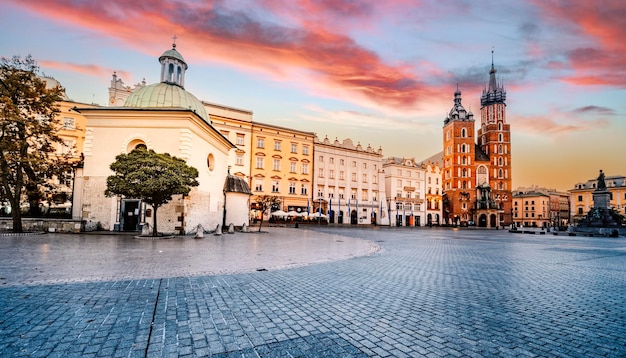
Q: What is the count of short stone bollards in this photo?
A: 5